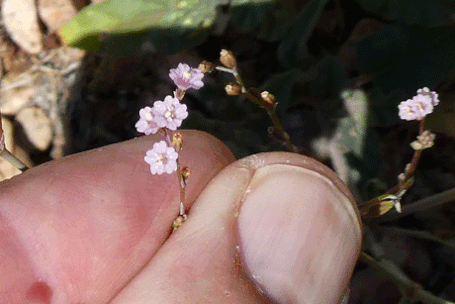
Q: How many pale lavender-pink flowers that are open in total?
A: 7